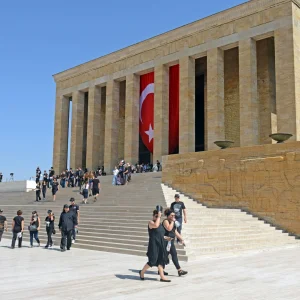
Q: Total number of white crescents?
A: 1